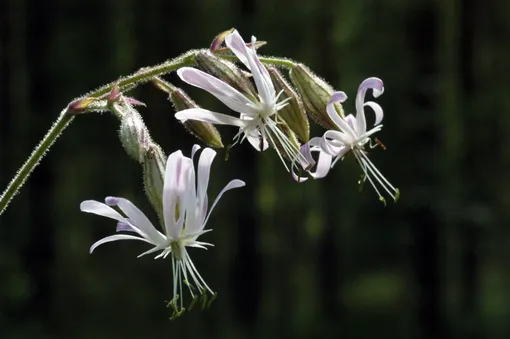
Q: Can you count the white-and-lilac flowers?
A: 3